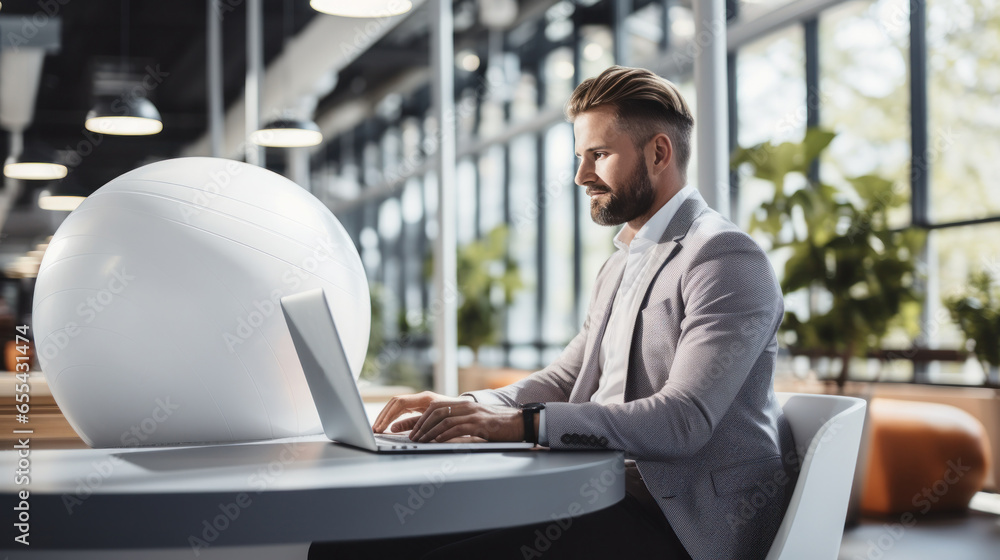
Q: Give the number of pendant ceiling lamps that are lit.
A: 5